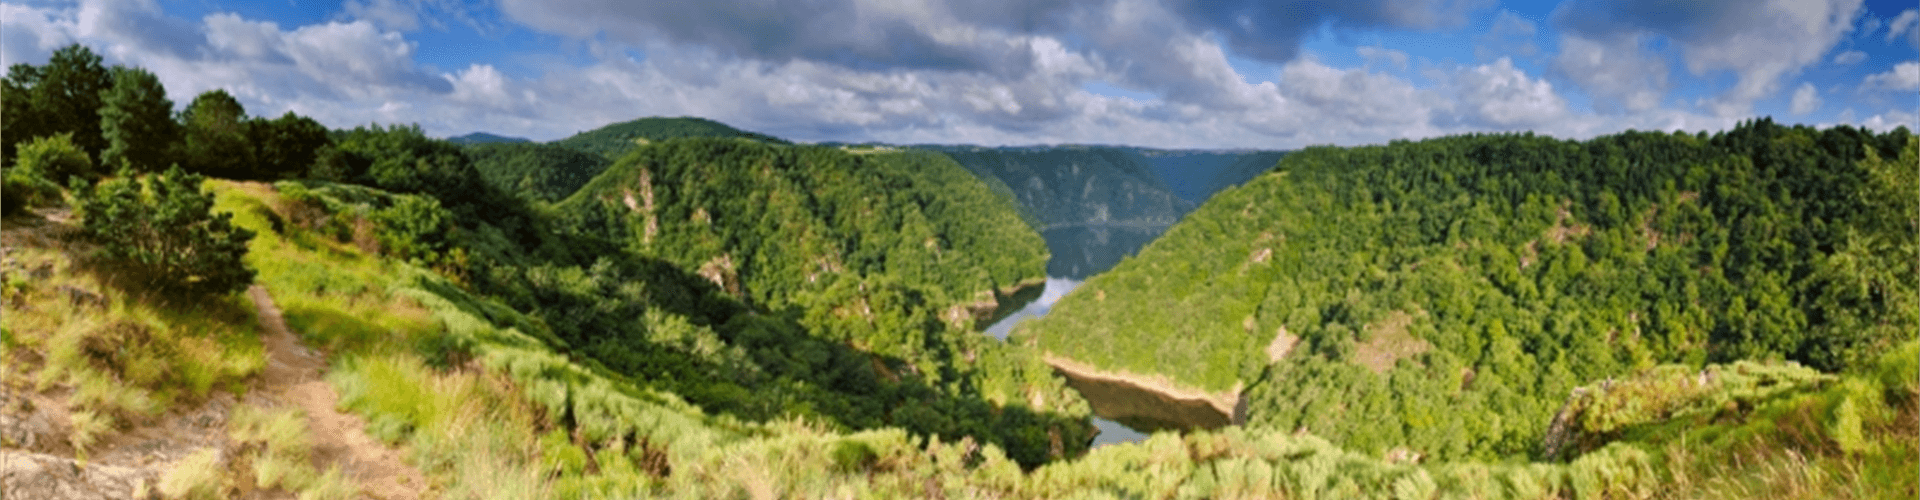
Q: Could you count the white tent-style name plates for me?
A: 0